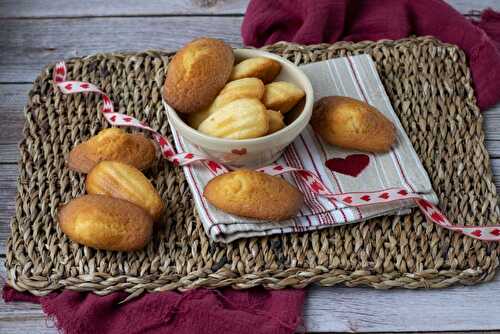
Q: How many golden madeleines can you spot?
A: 11